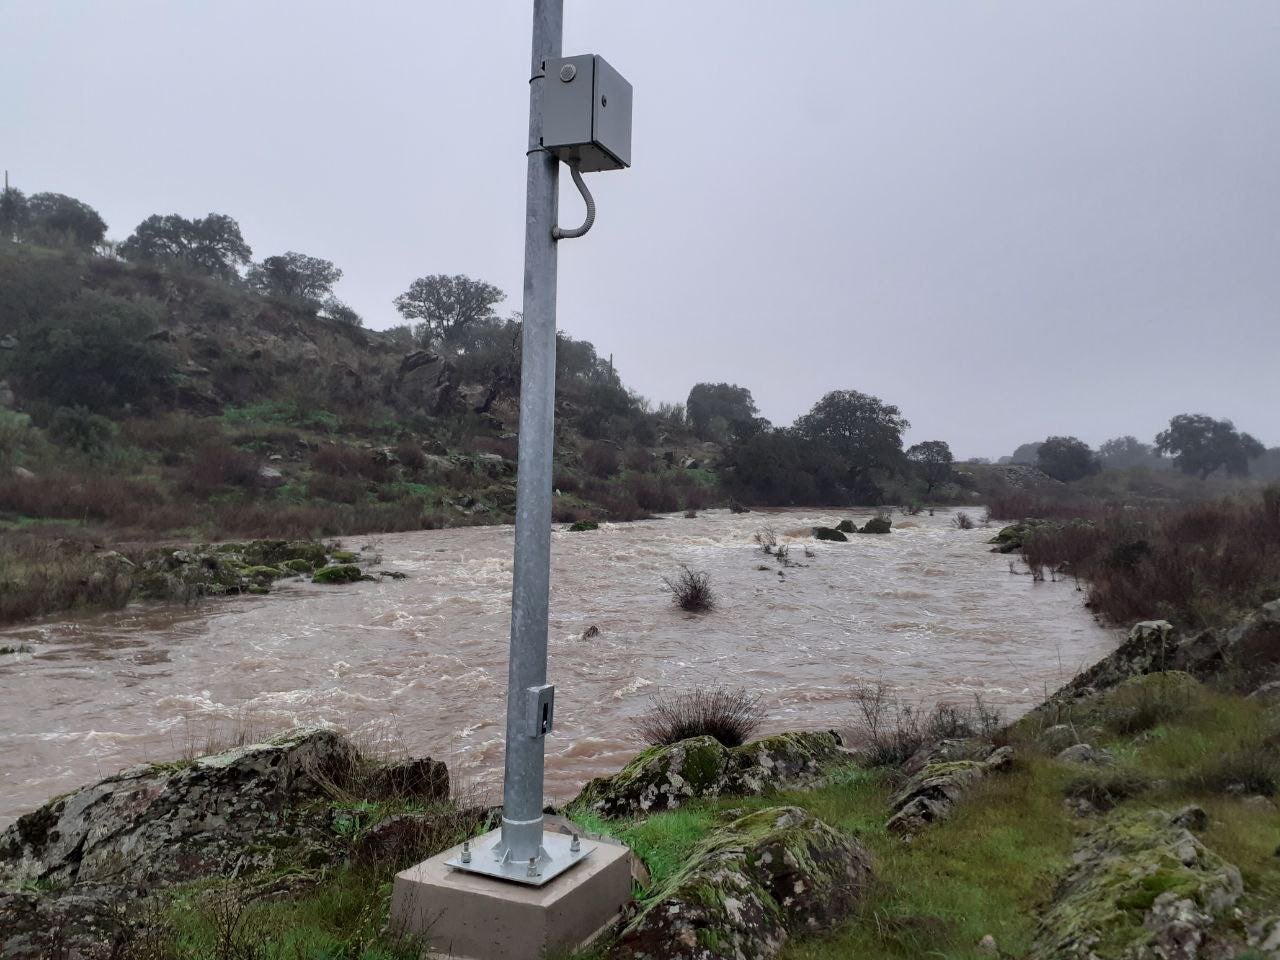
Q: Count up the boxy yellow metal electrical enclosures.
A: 0